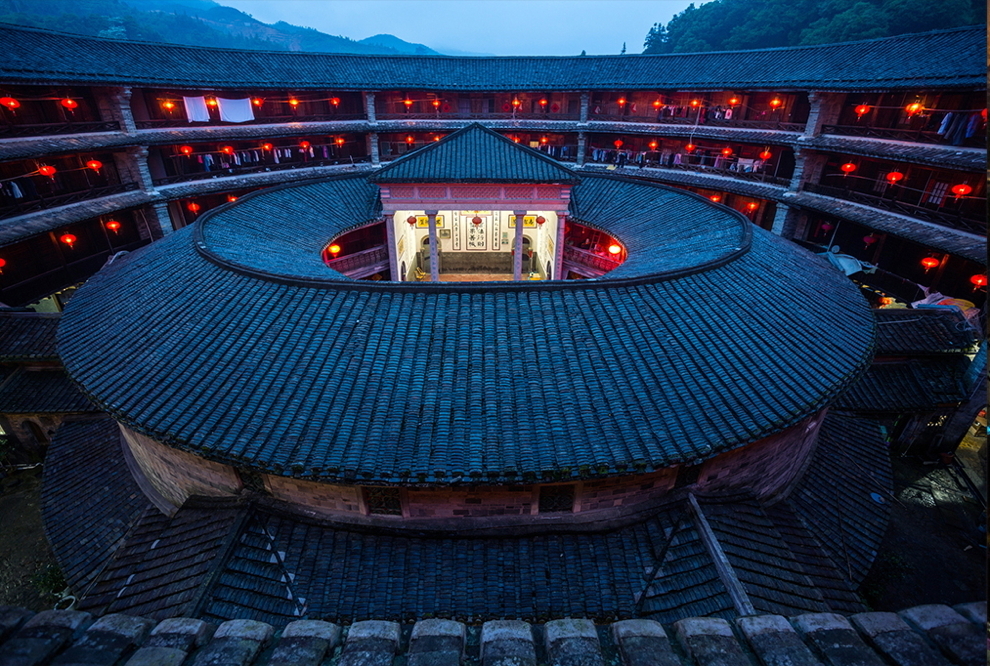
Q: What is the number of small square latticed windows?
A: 4